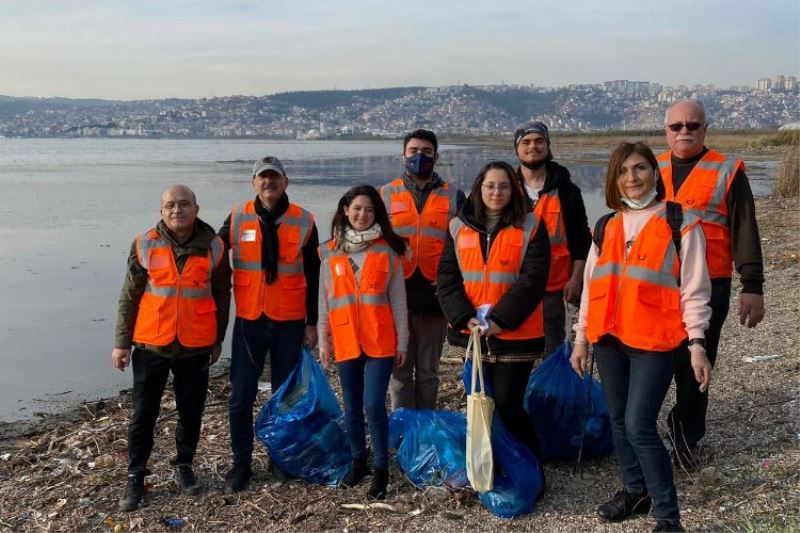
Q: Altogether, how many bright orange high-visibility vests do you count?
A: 8